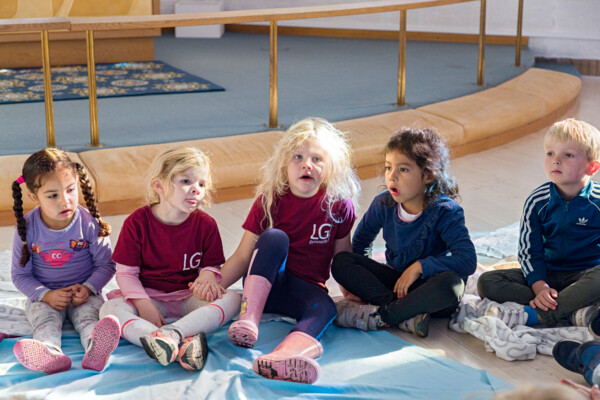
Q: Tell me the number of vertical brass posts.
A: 6